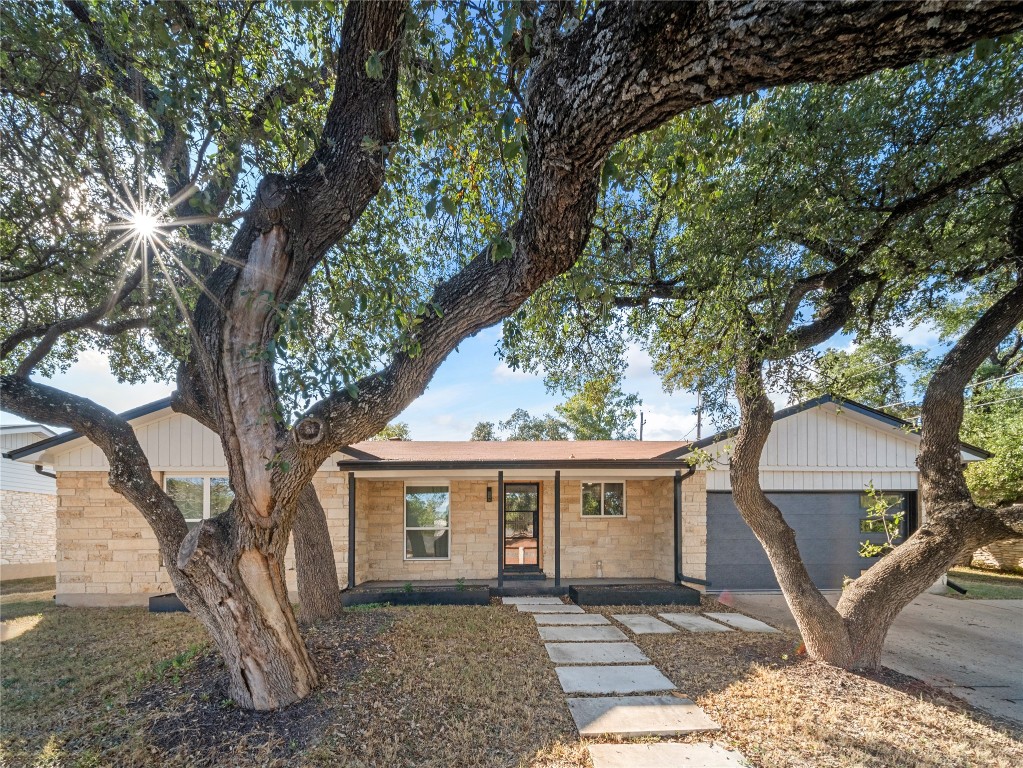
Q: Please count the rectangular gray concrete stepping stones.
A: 11